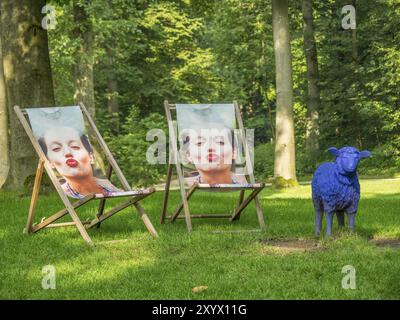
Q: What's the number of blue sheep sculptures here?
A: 1